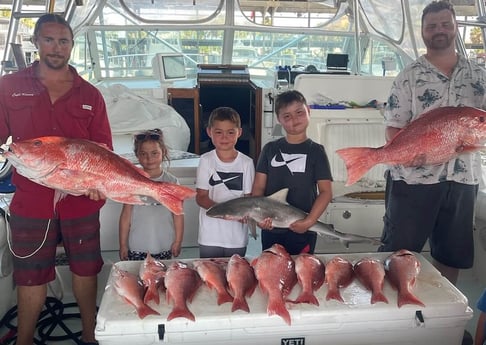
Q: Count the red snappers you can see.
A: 12